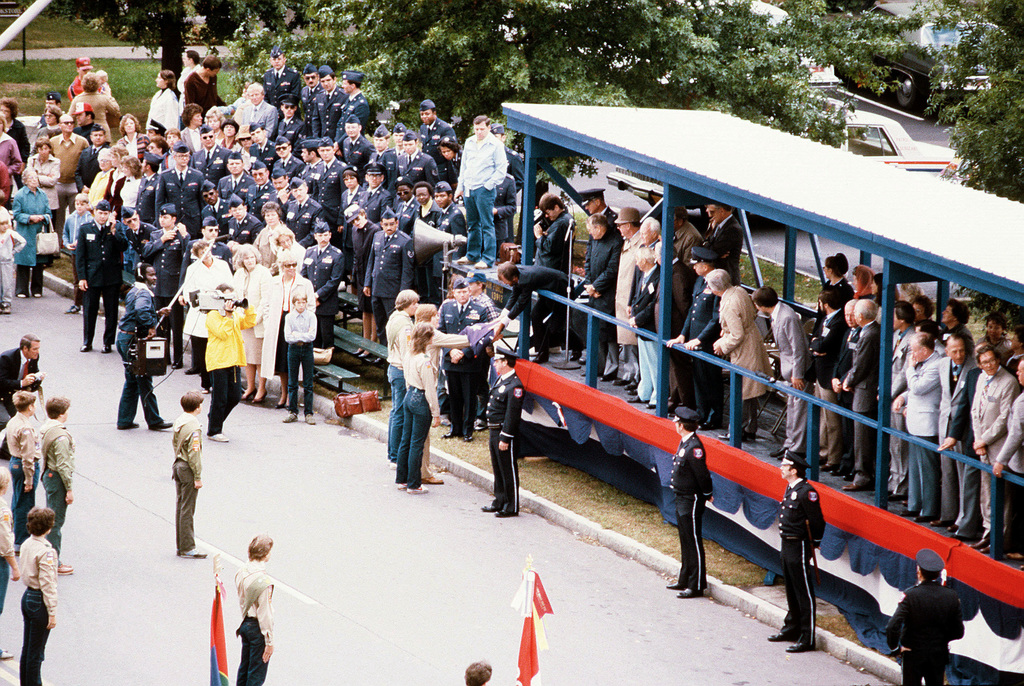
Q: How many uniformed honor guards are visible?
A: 4